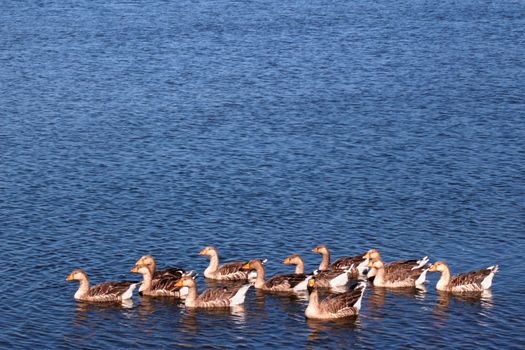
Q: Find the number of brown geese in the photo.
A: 12